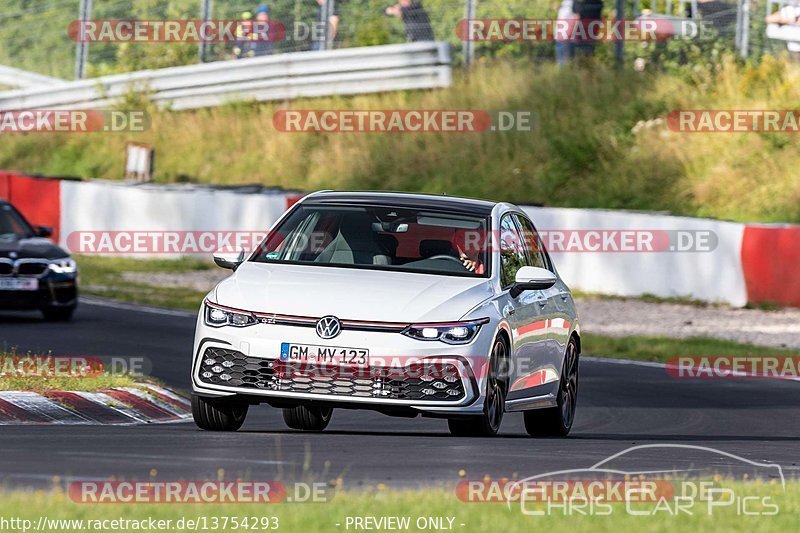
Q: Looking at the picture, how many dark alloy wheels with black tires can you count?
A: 2